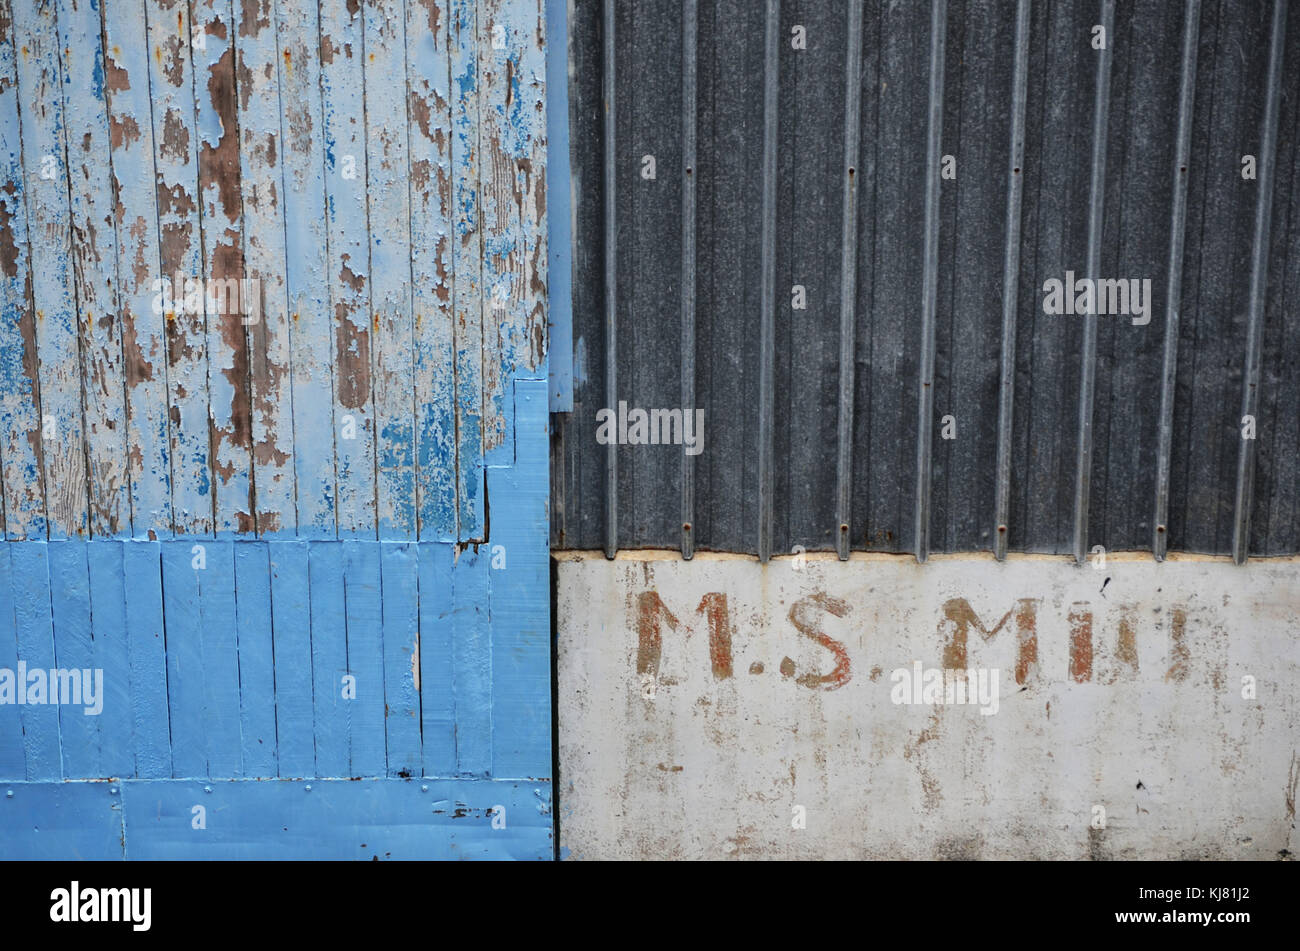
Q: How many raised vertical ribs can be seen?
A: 9